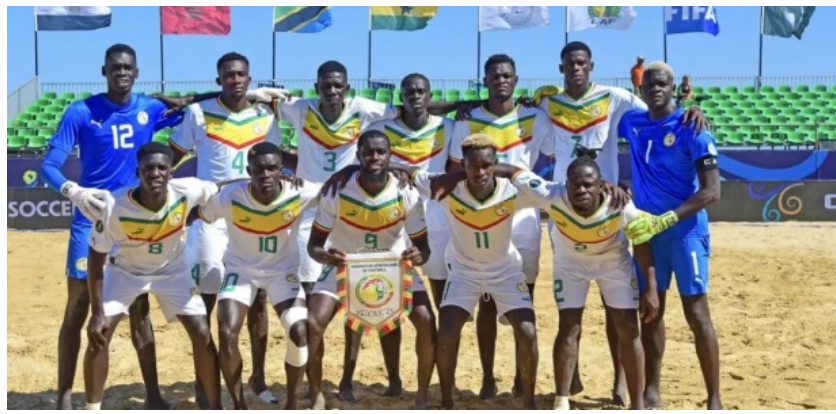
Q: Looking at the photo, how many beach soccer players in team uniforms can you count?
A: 12